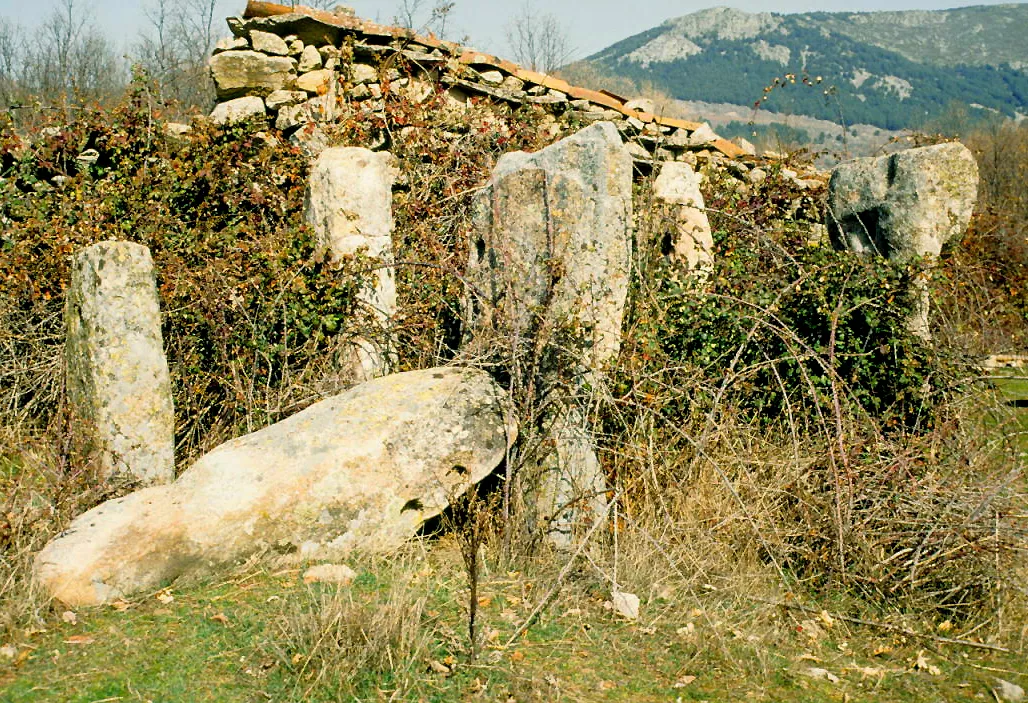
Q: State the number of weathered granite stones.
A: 6